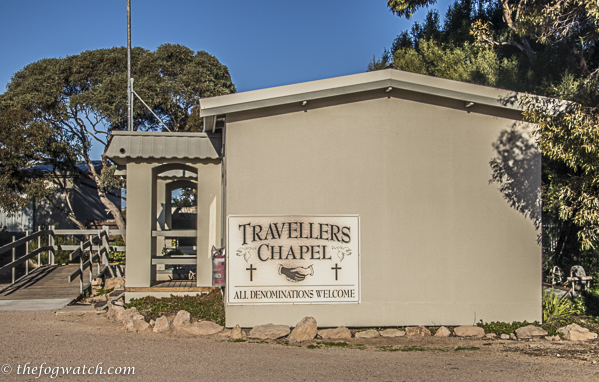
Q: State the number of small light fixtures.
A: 3